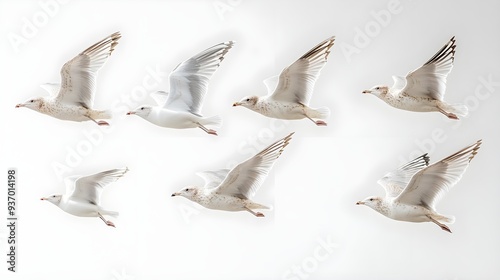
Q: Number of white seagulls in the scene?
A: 7